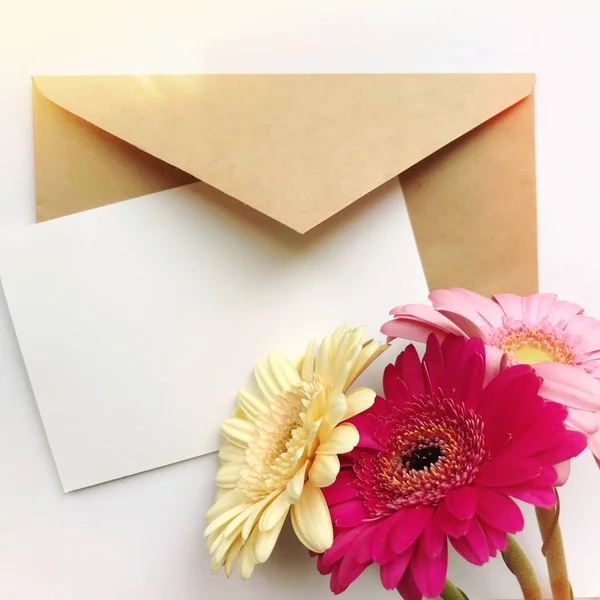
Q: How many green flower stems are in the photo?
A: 3